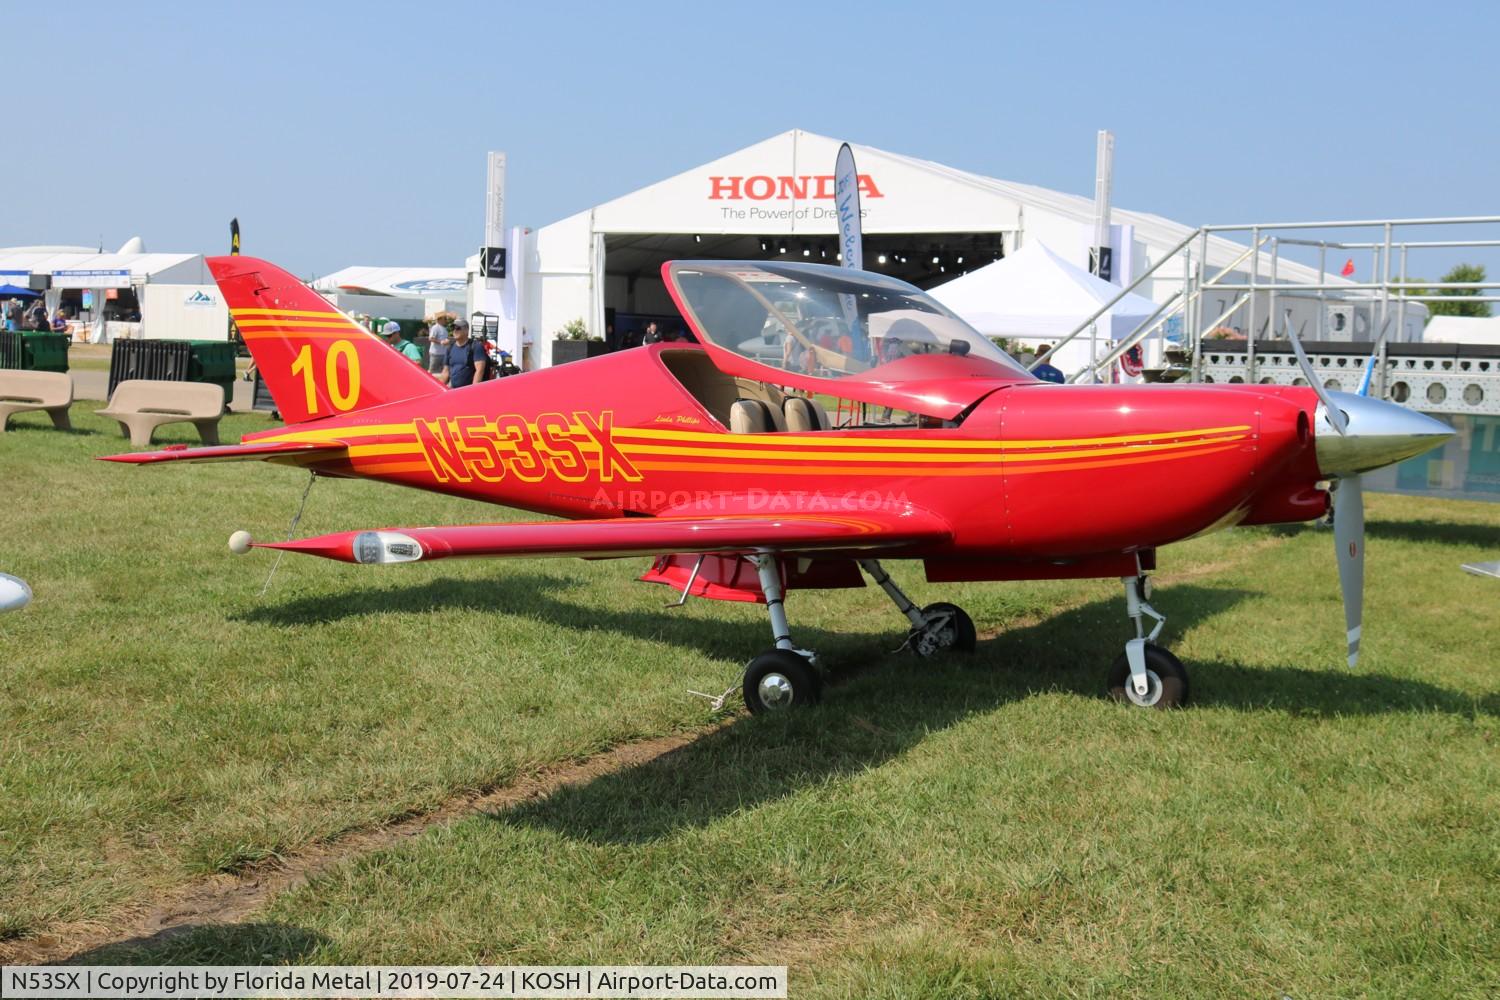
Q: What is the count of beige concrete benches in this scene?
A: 2